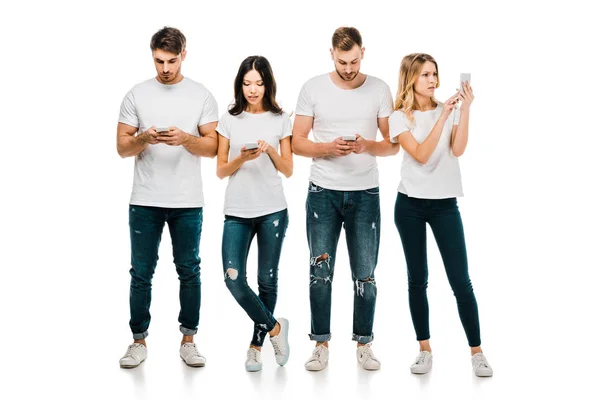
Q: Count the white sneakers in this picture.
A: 8